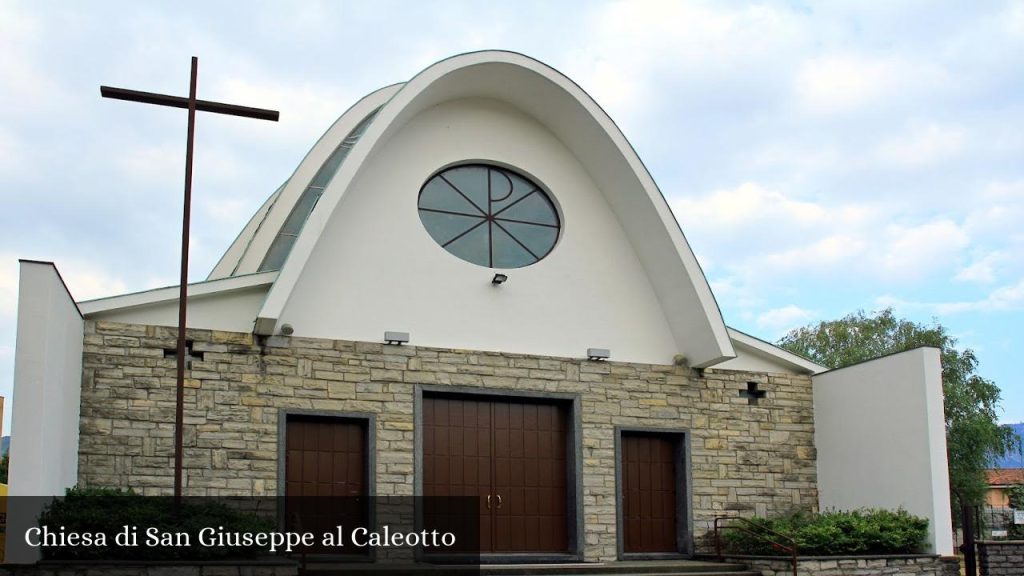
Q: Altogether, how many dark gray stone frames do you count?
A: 3